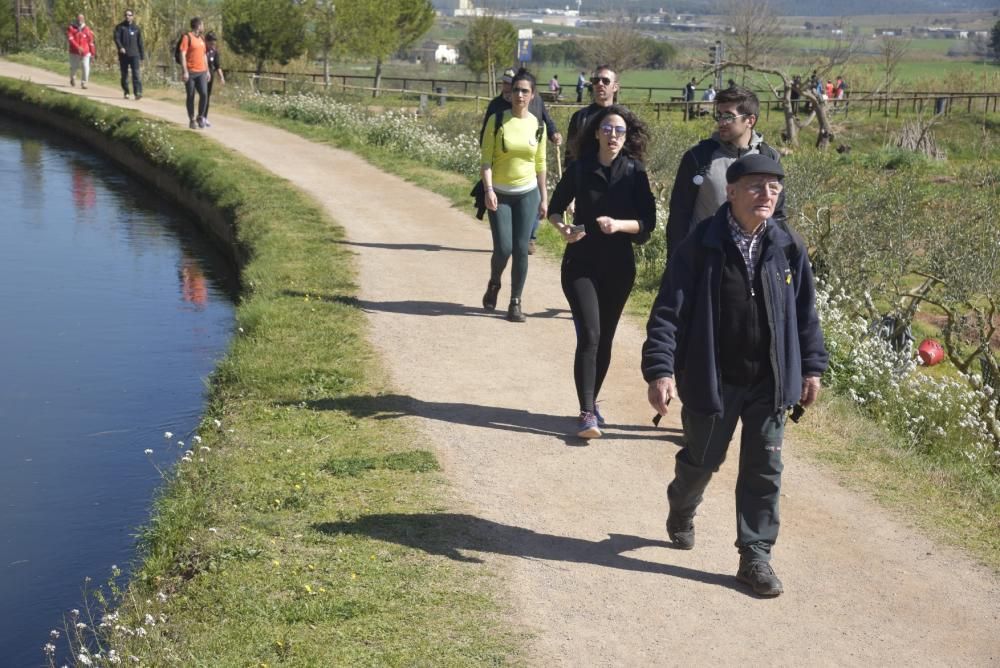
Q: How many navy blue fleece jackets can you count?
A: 1